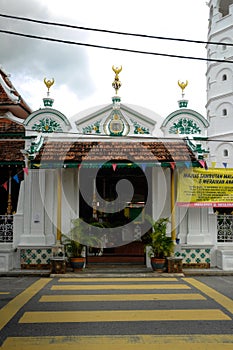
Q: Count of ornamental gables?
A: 3